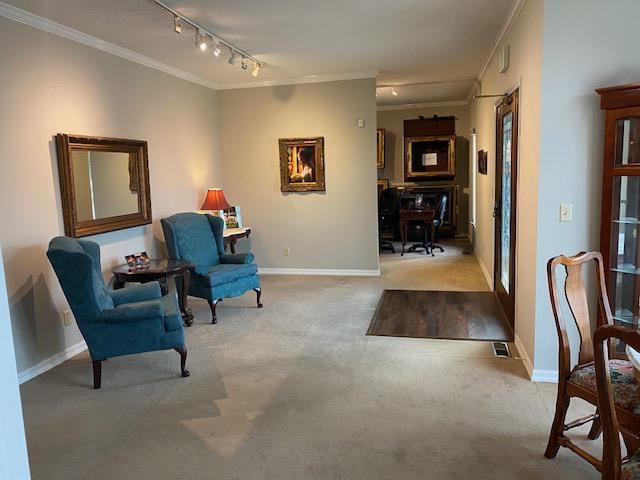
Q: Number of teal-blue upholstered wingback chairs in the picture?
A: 2